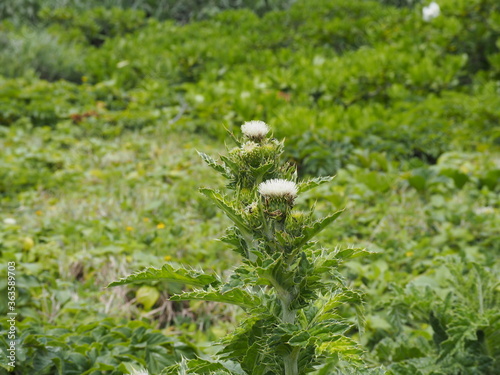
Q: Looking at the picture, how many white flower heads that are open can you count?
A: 2